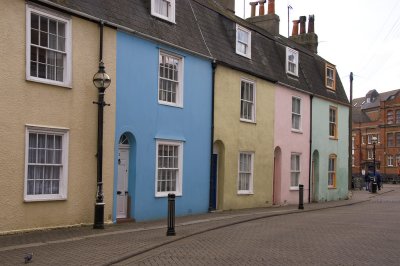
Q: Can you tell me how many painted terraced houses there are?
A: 5